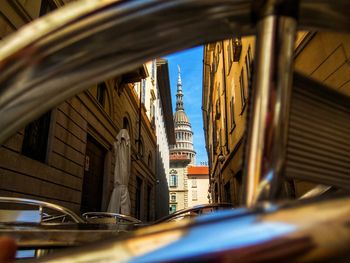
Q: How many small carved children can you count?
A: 0